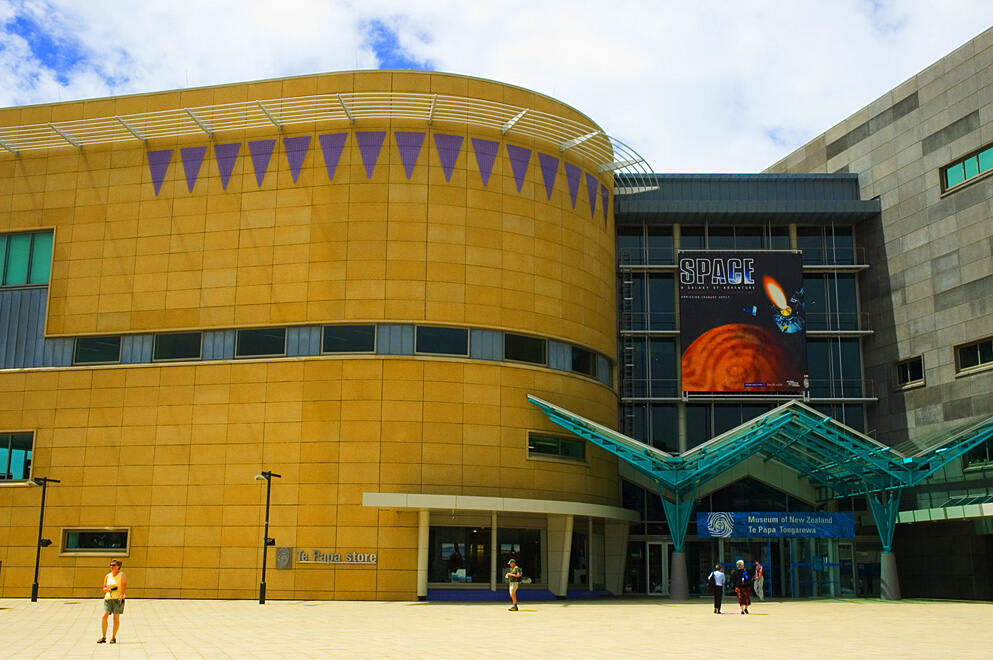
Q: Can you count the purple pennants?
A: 15